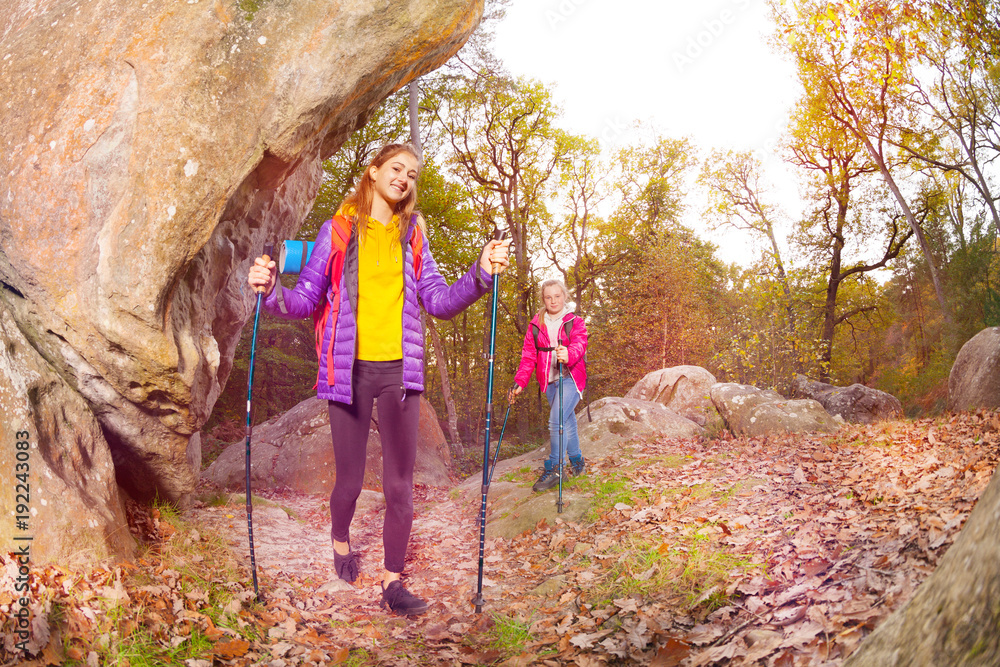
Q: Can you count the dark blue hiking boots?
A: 2